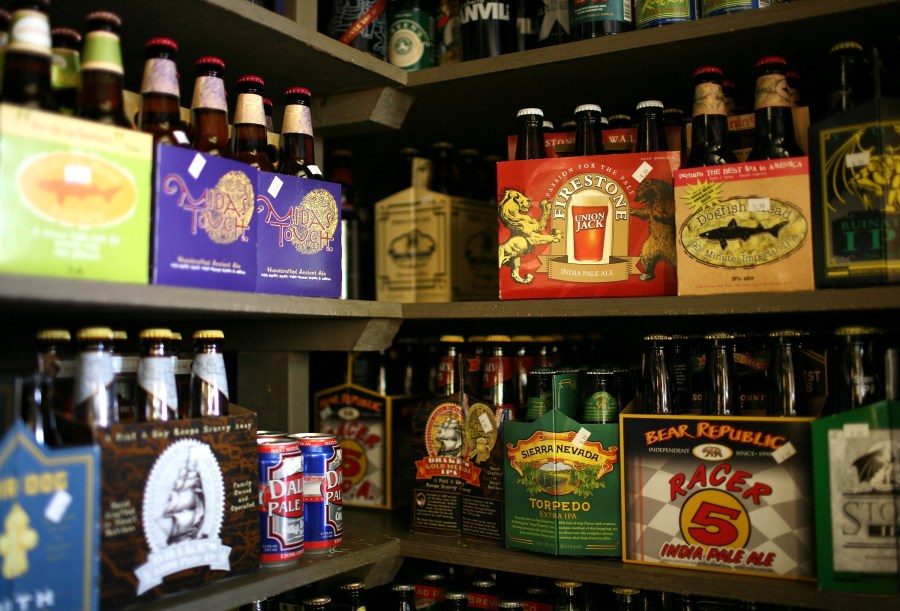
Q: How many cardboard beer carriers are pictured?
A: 14